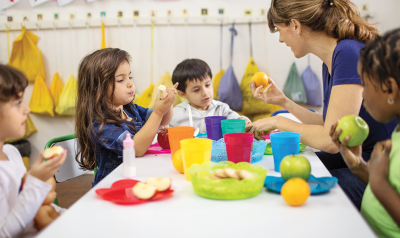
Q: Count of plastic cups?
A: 6